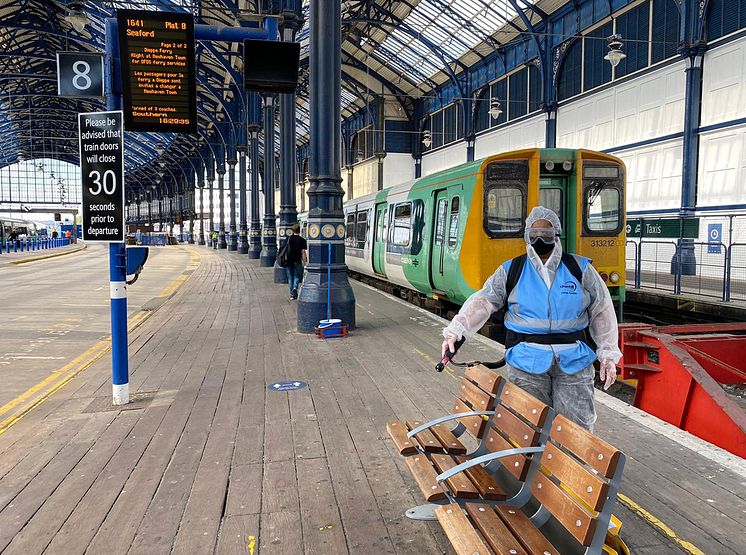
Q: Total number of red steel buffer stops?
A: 1